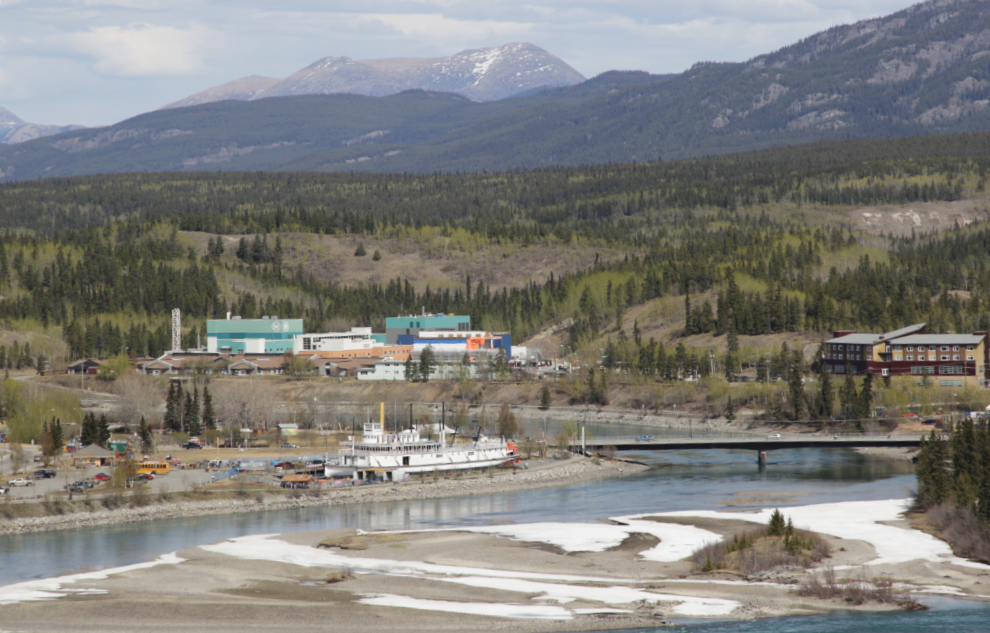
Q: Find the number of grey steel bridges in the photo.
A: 1